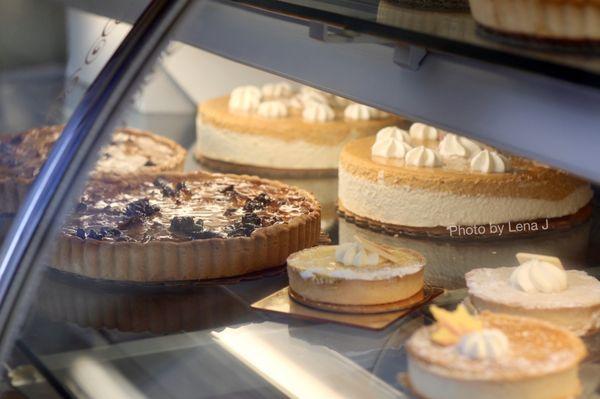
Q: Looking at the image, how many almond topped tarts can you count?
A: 2